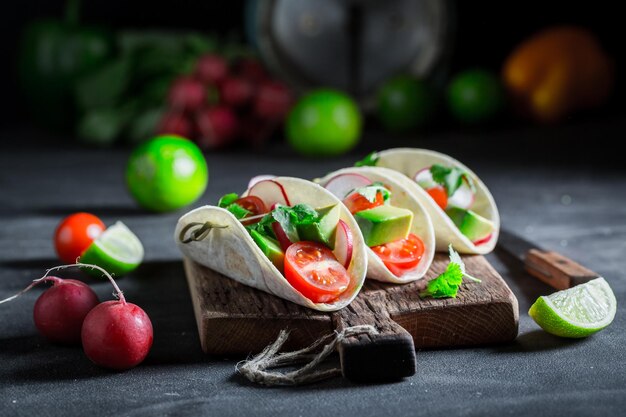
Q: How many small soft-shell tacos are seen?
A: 3